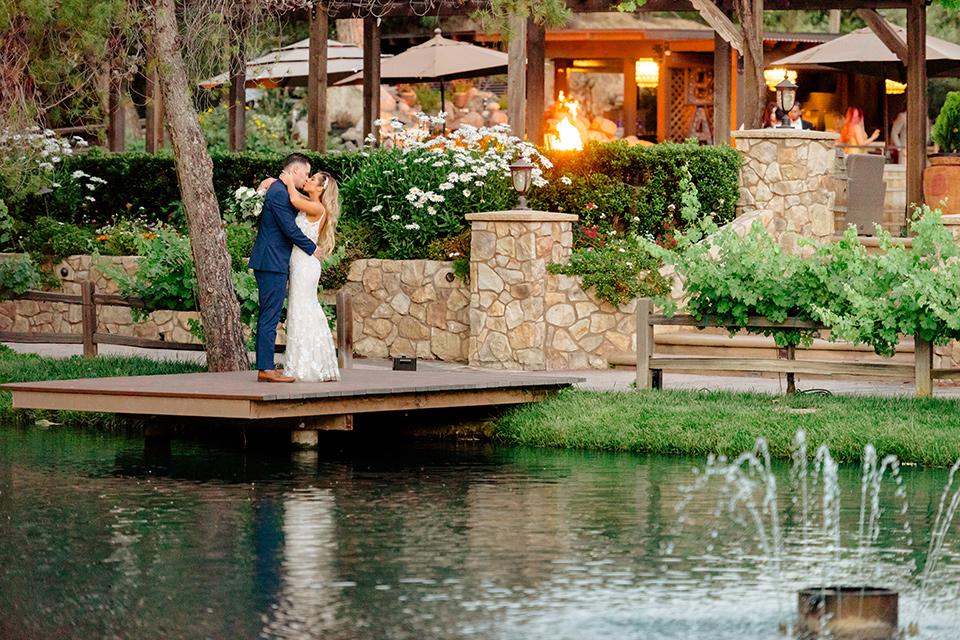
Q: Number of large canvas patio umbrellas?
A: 3